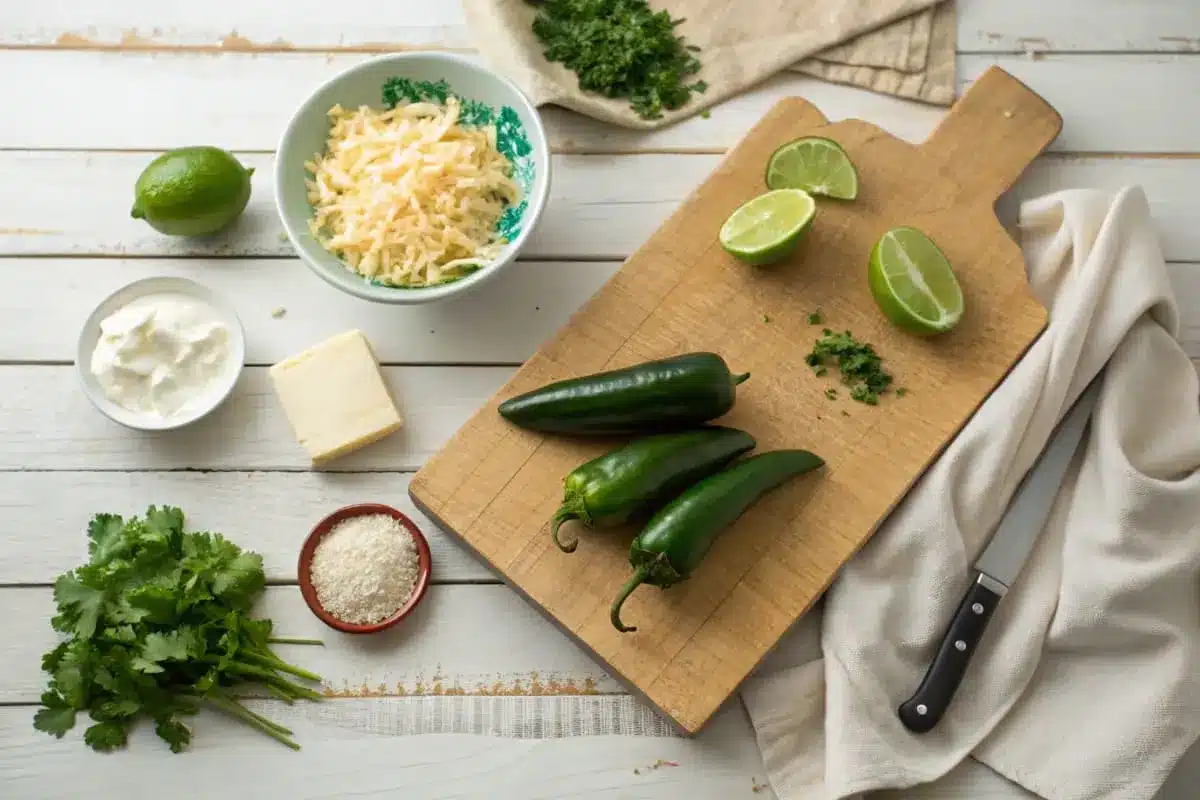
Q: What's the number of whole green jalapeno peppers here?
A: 3